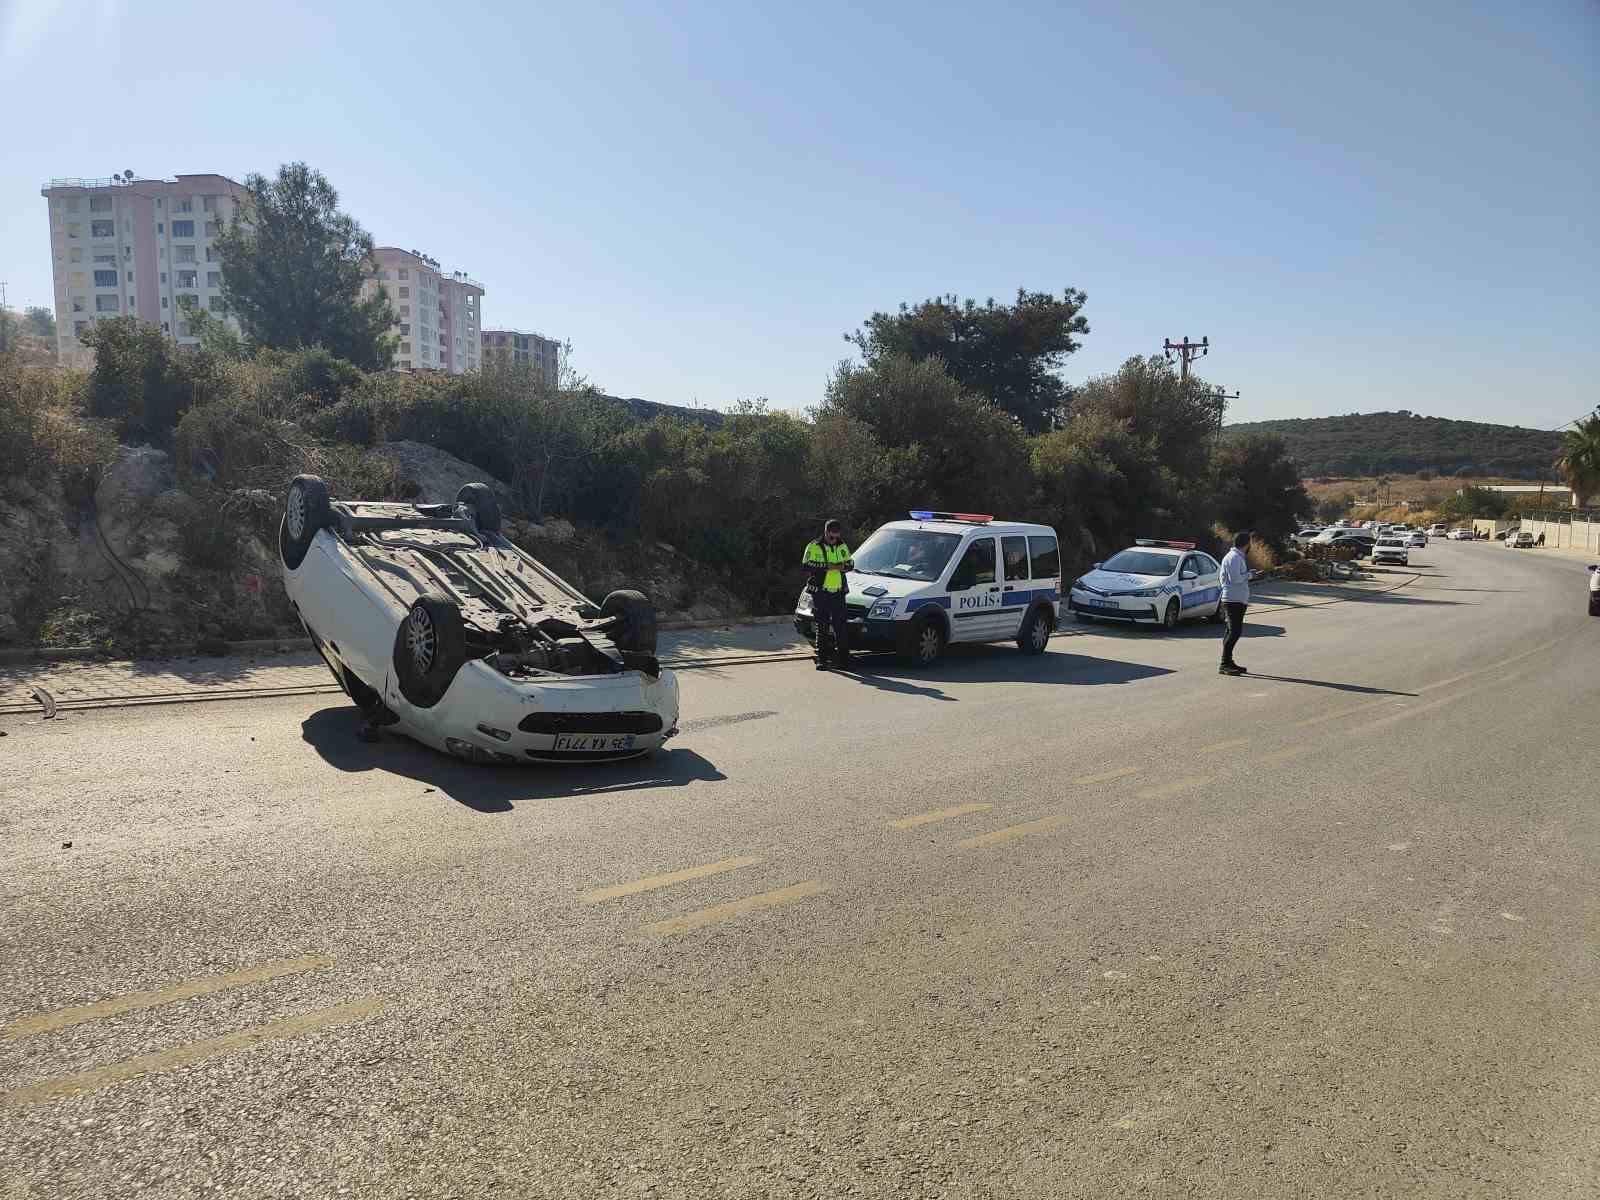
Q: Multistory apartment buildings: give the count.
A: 3